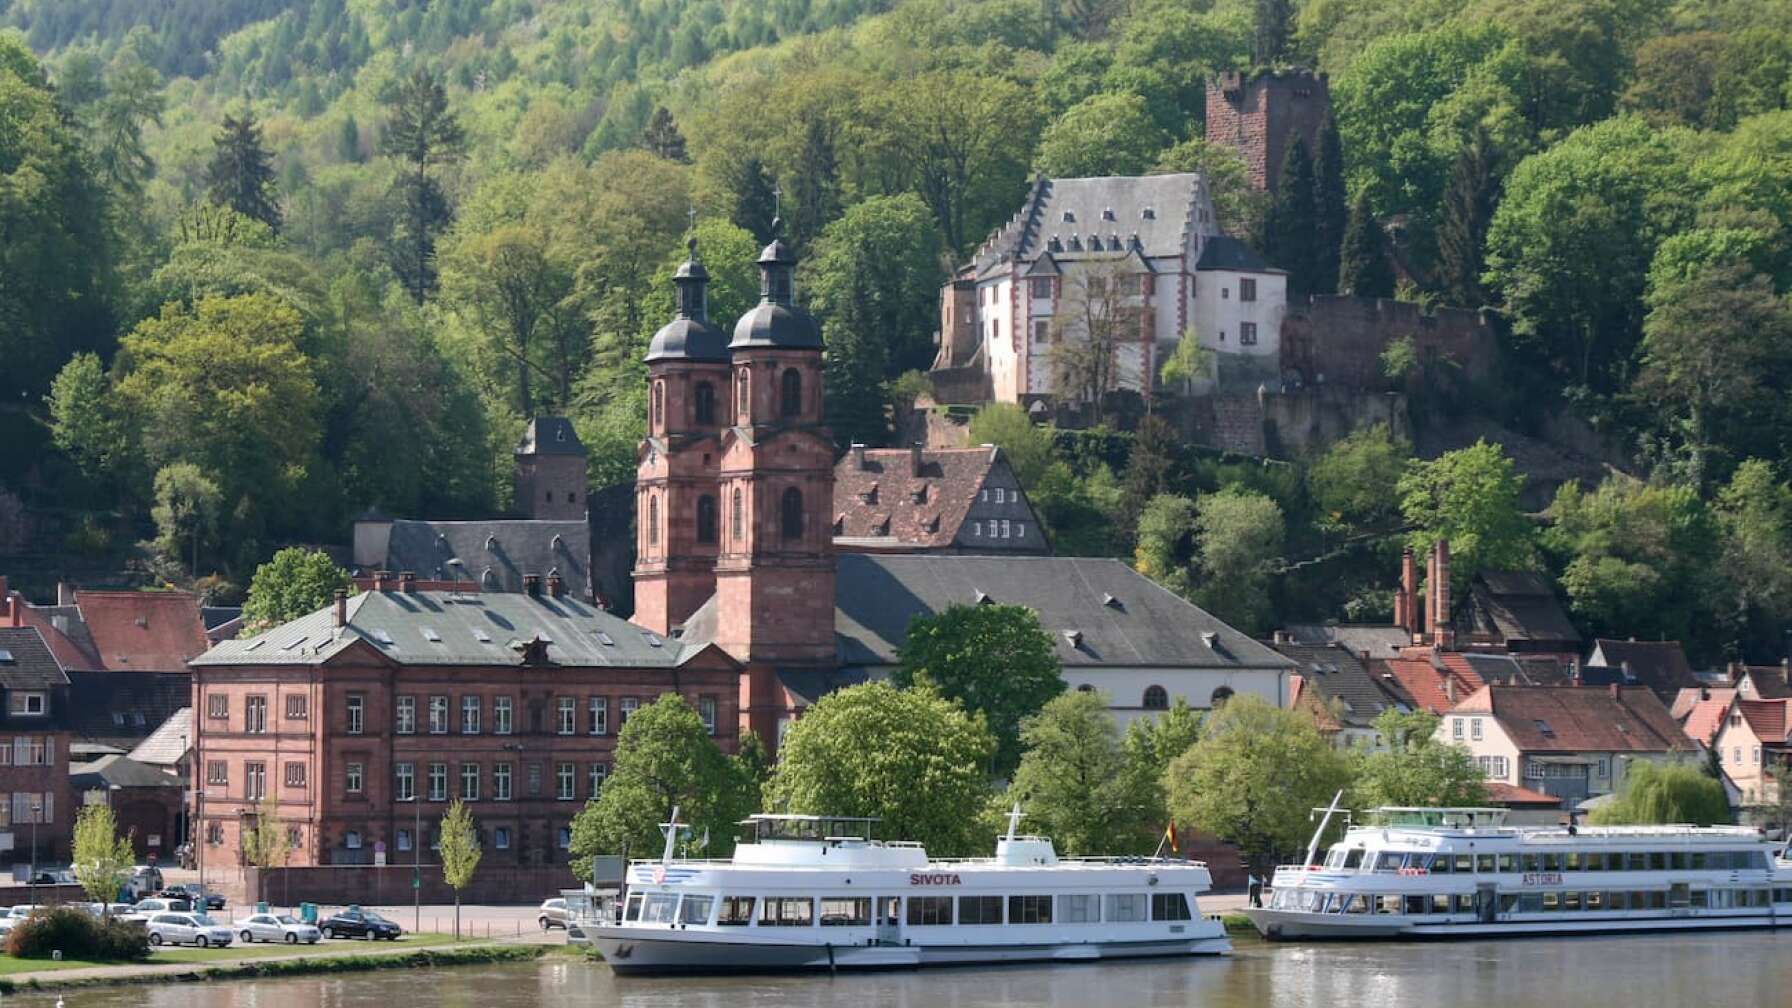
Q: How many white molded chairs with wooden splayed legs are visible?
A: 0